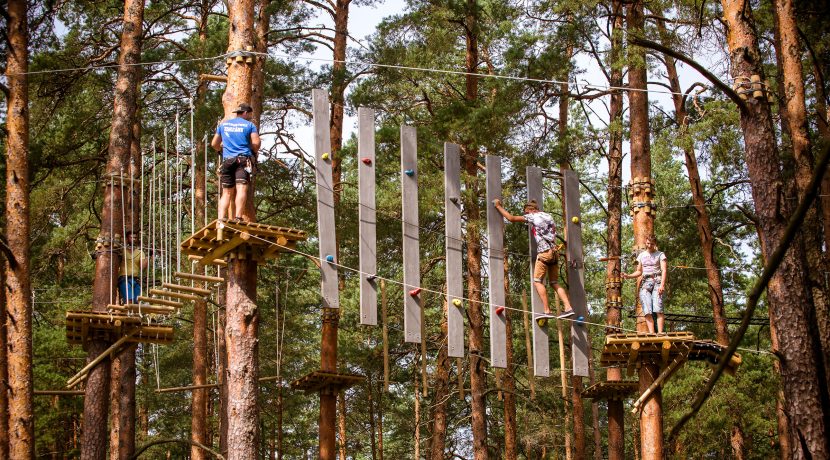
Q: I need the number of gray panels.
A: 7